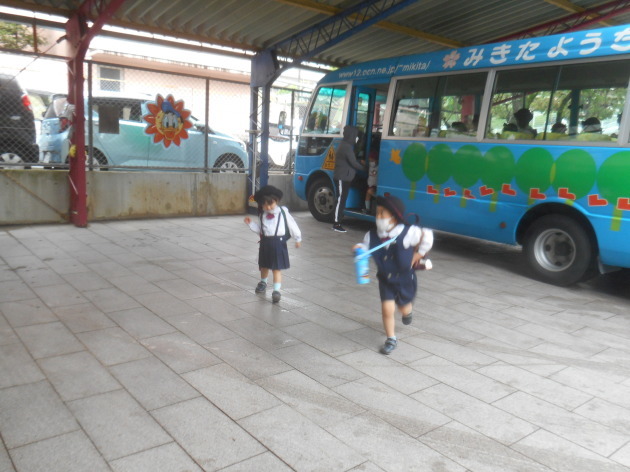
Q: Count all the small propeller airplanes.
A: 0